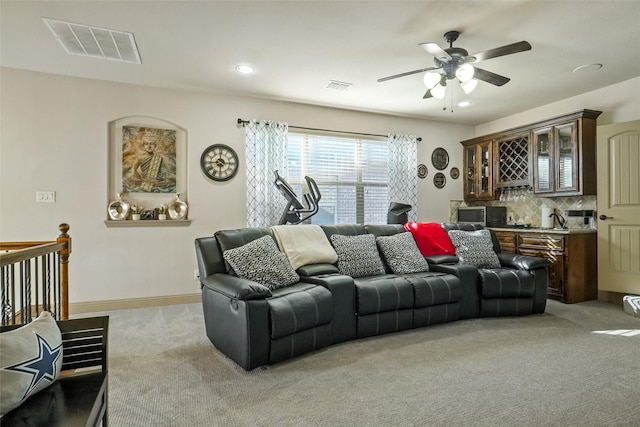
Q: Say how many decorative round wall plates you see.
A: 4